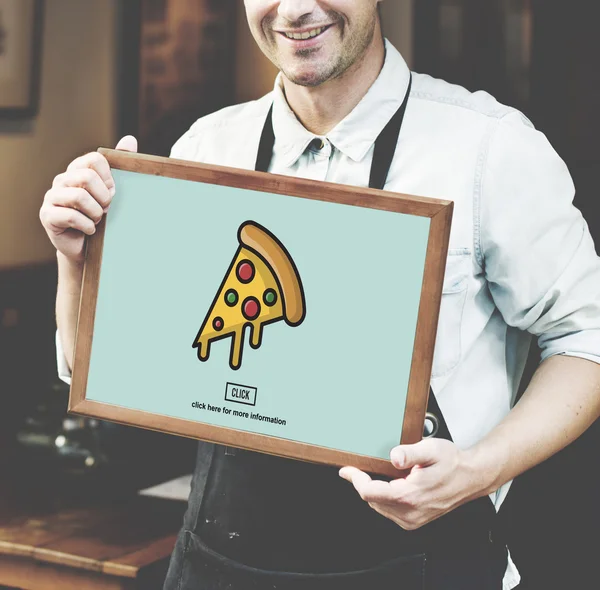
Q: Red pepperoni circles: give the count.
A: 3